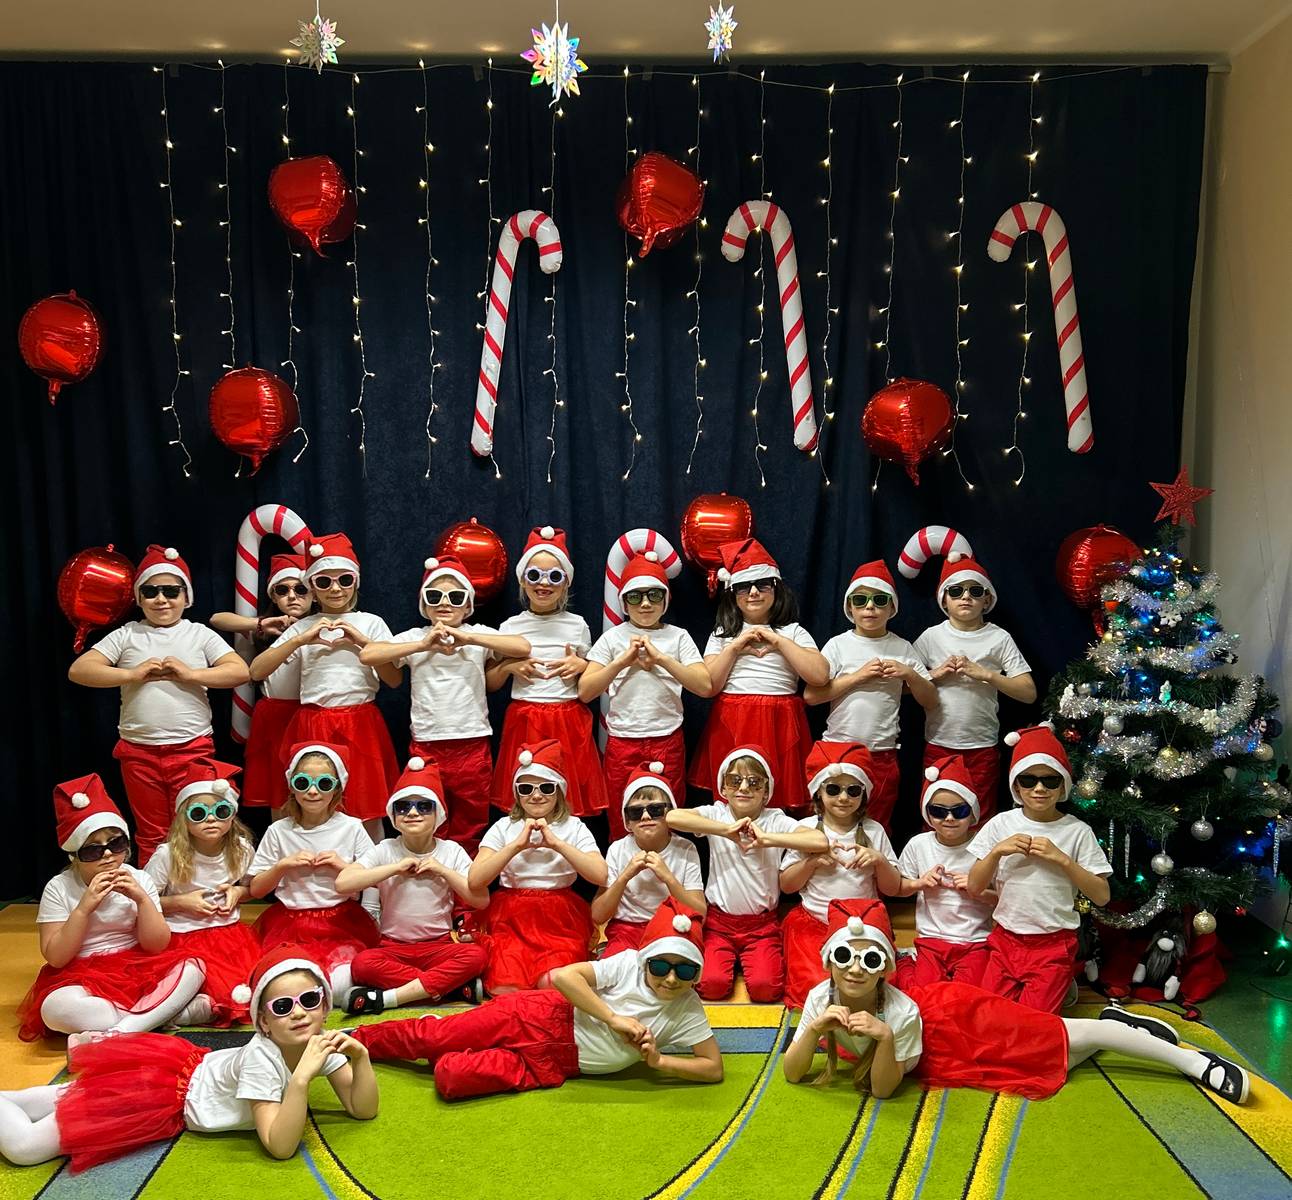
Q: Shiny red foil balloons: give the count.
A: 9